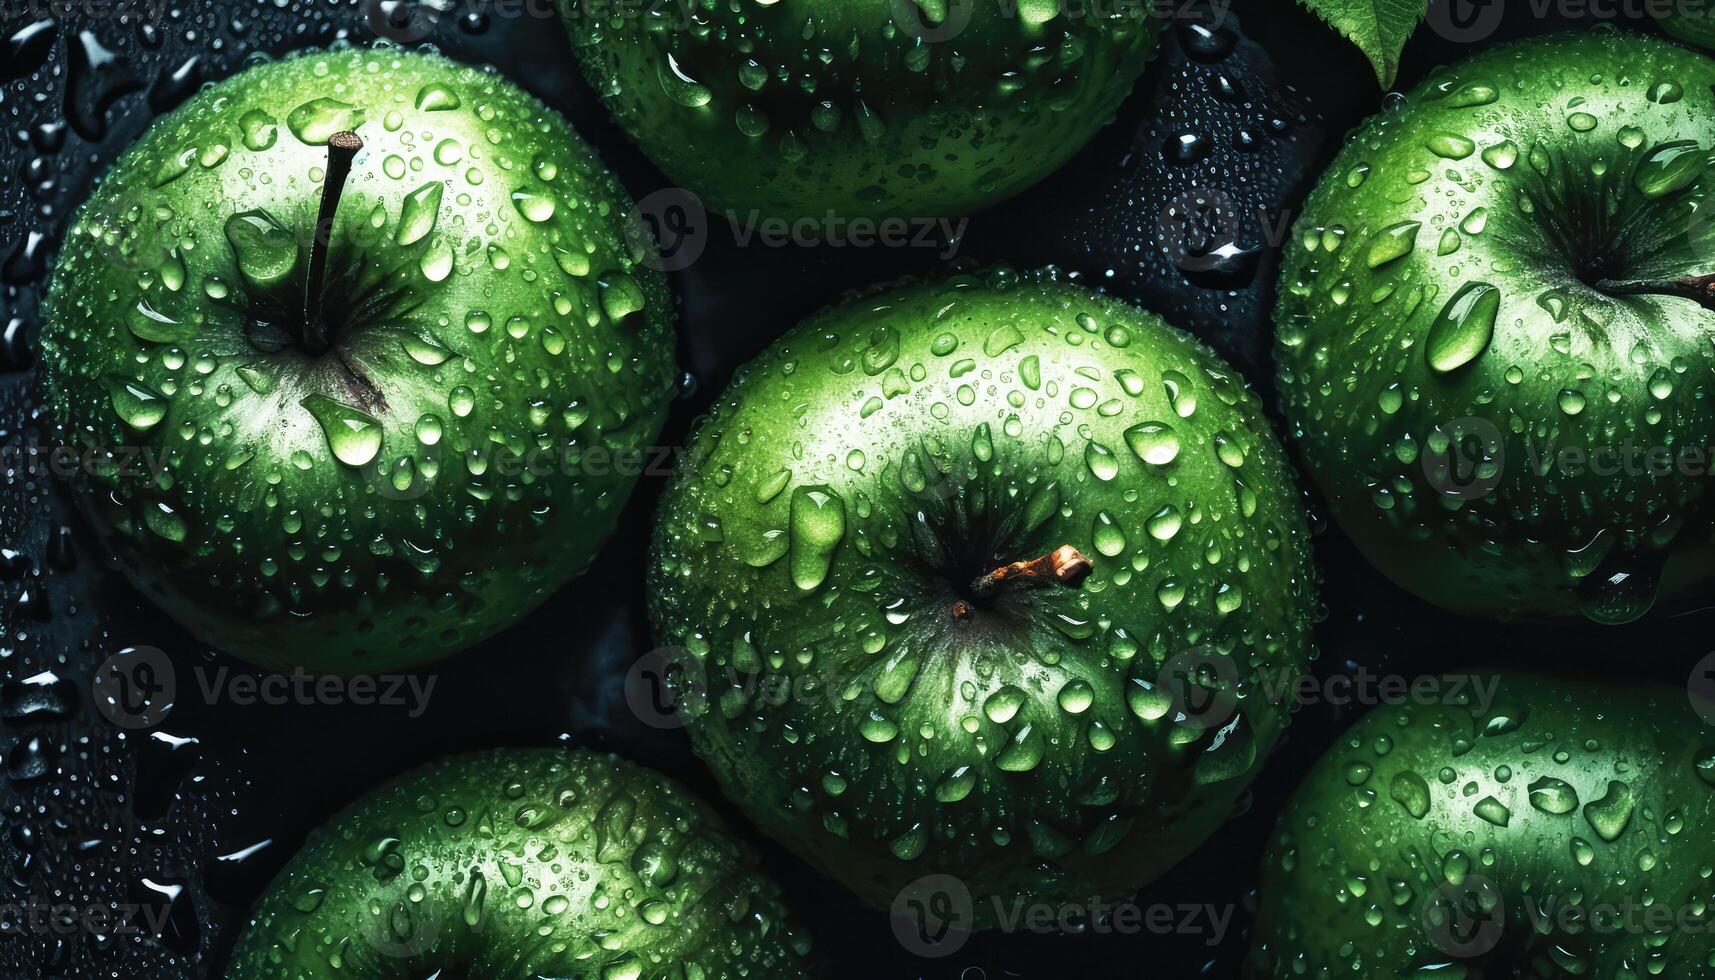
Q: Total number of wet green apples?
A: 6